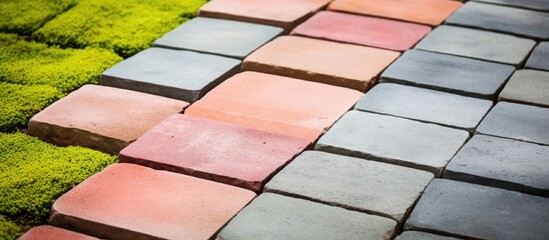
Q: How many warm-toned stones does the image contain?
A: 9